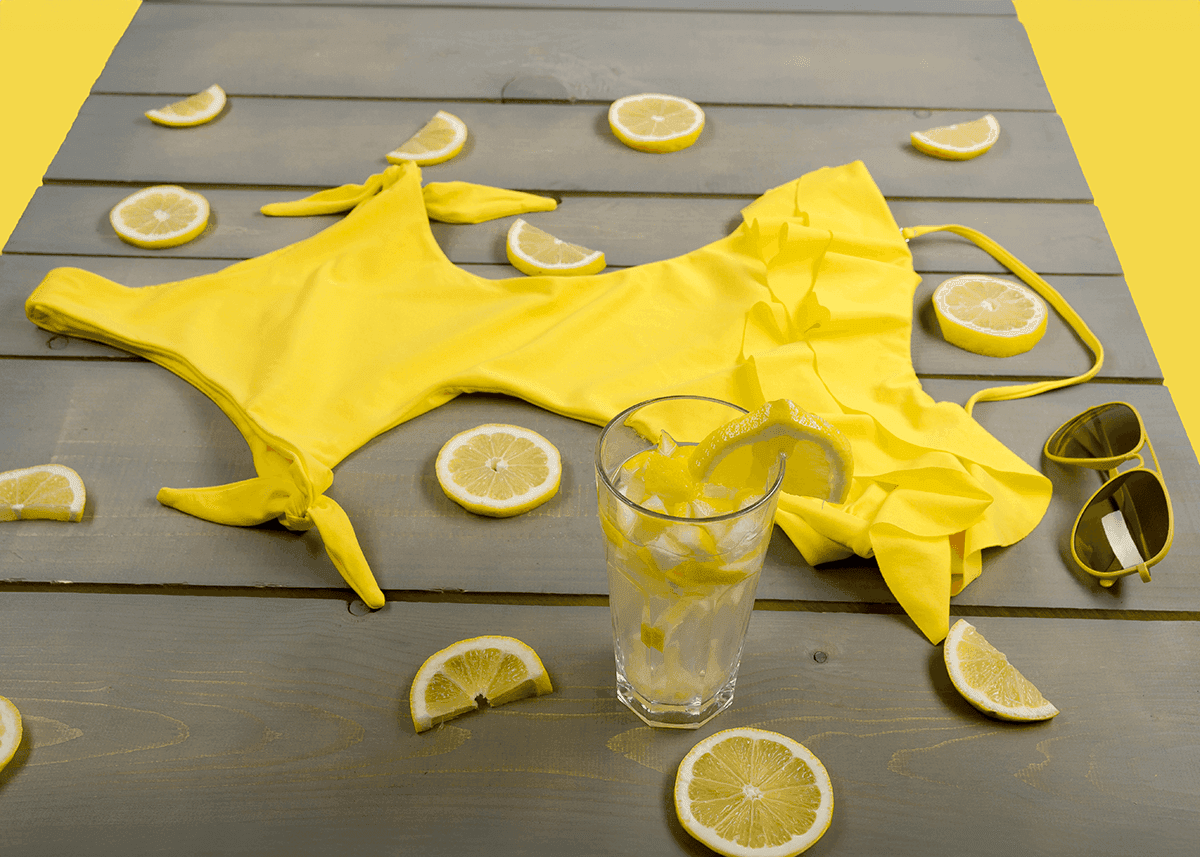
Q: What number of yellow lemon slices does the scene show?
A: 14